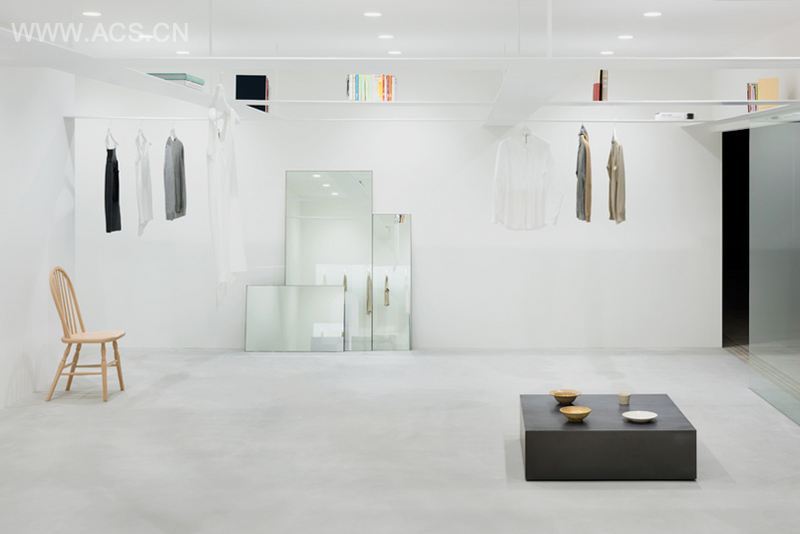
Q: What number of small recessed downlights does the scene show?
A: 9